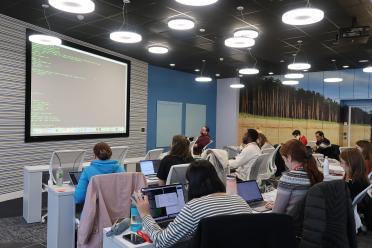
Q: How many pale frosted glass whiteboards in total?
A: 2